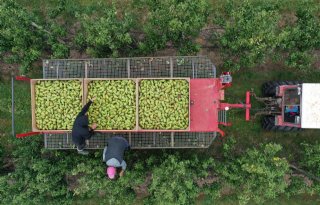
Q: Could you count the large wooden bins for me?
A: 3